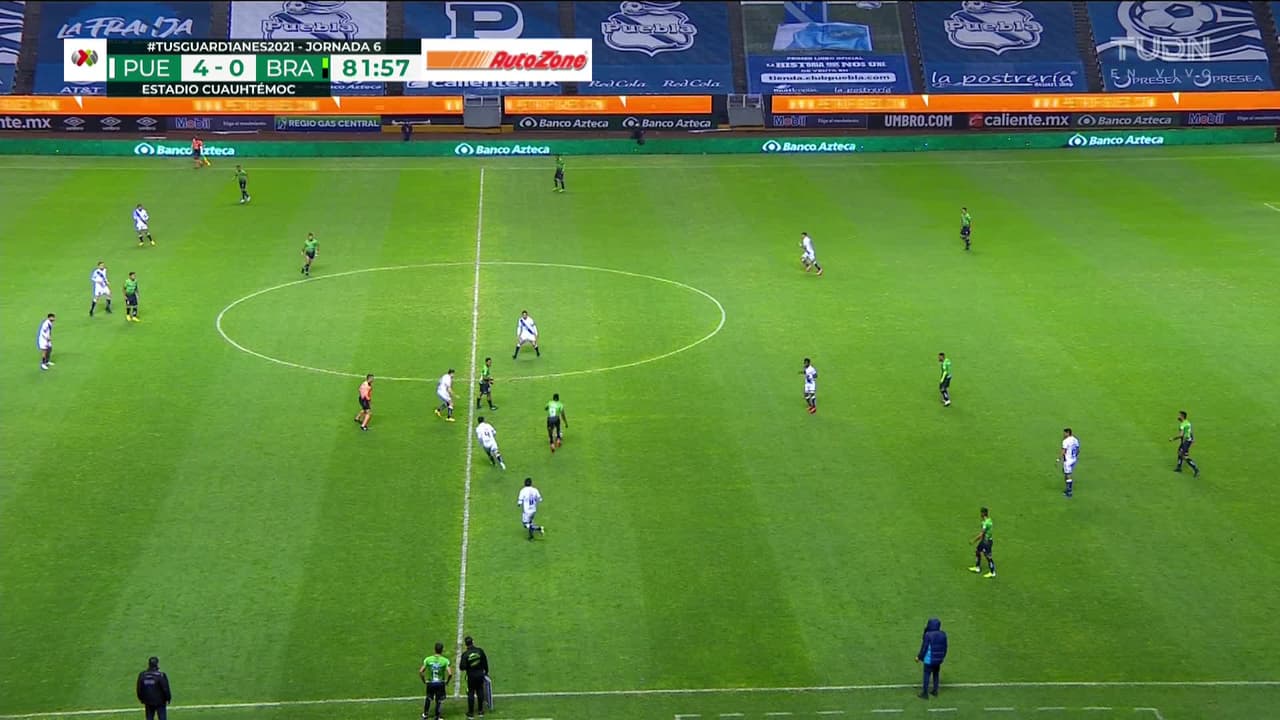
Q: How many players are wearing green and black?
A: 11